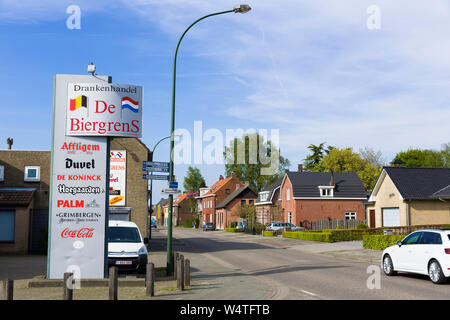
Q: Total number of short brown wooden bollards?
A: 7